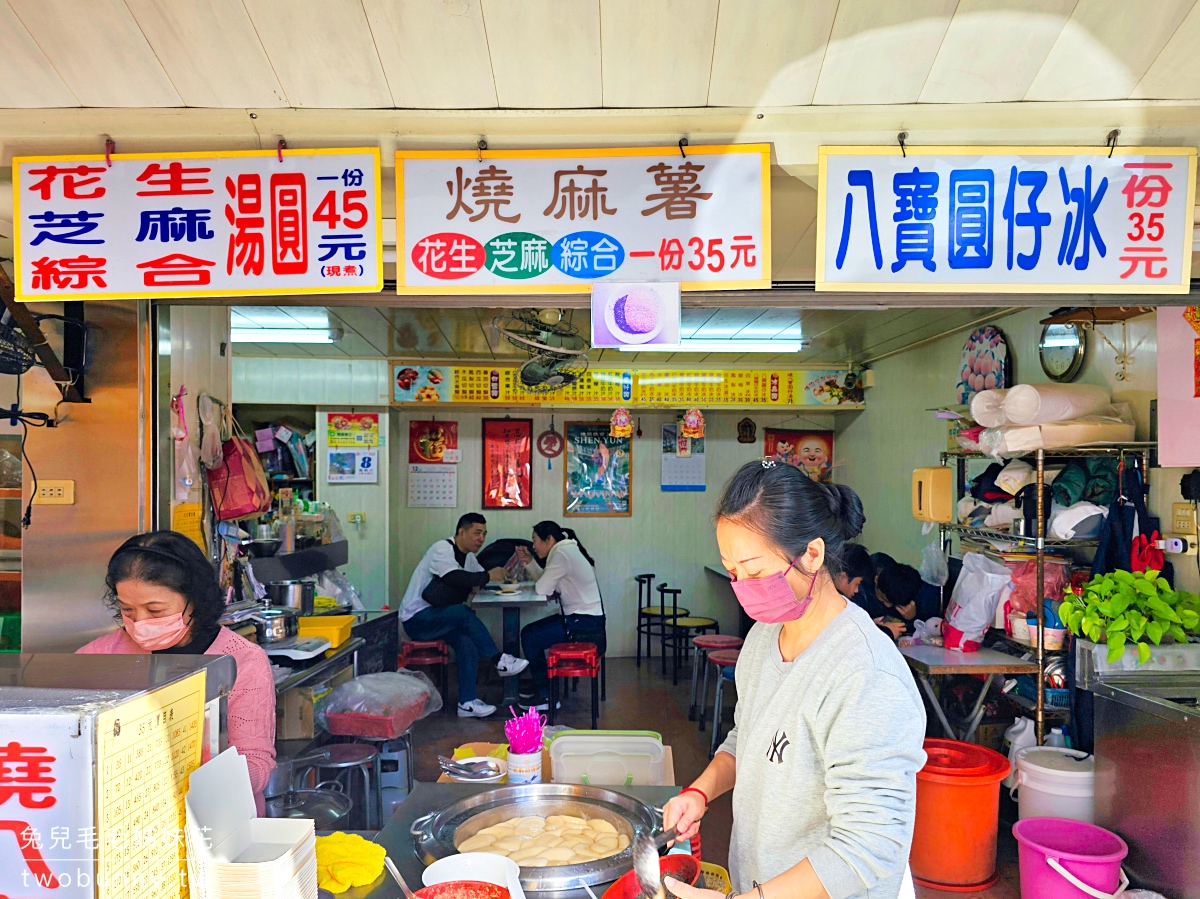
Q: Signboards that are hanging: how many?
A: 3